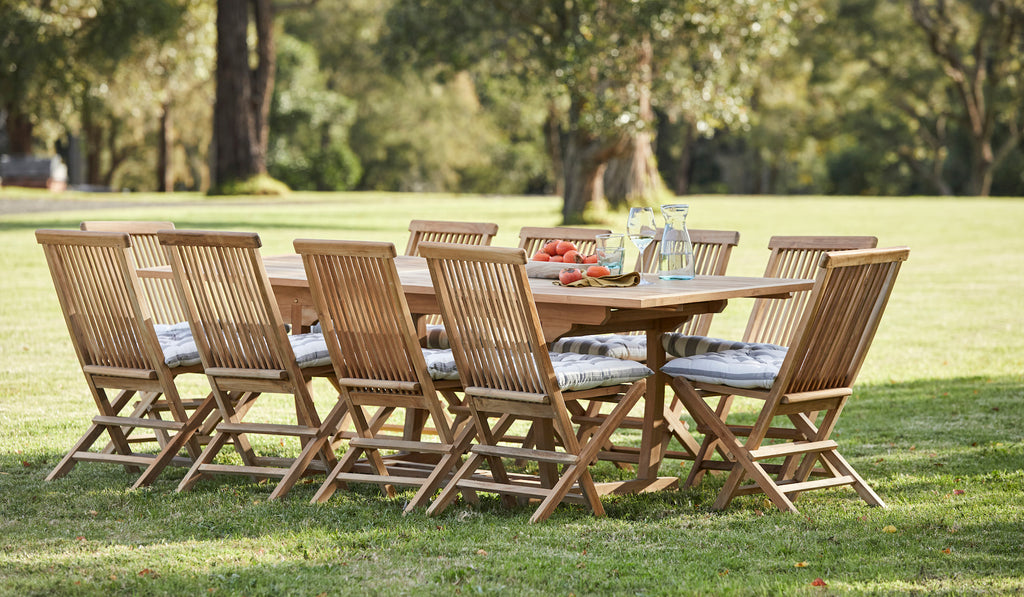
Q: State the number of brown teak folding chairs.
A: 10